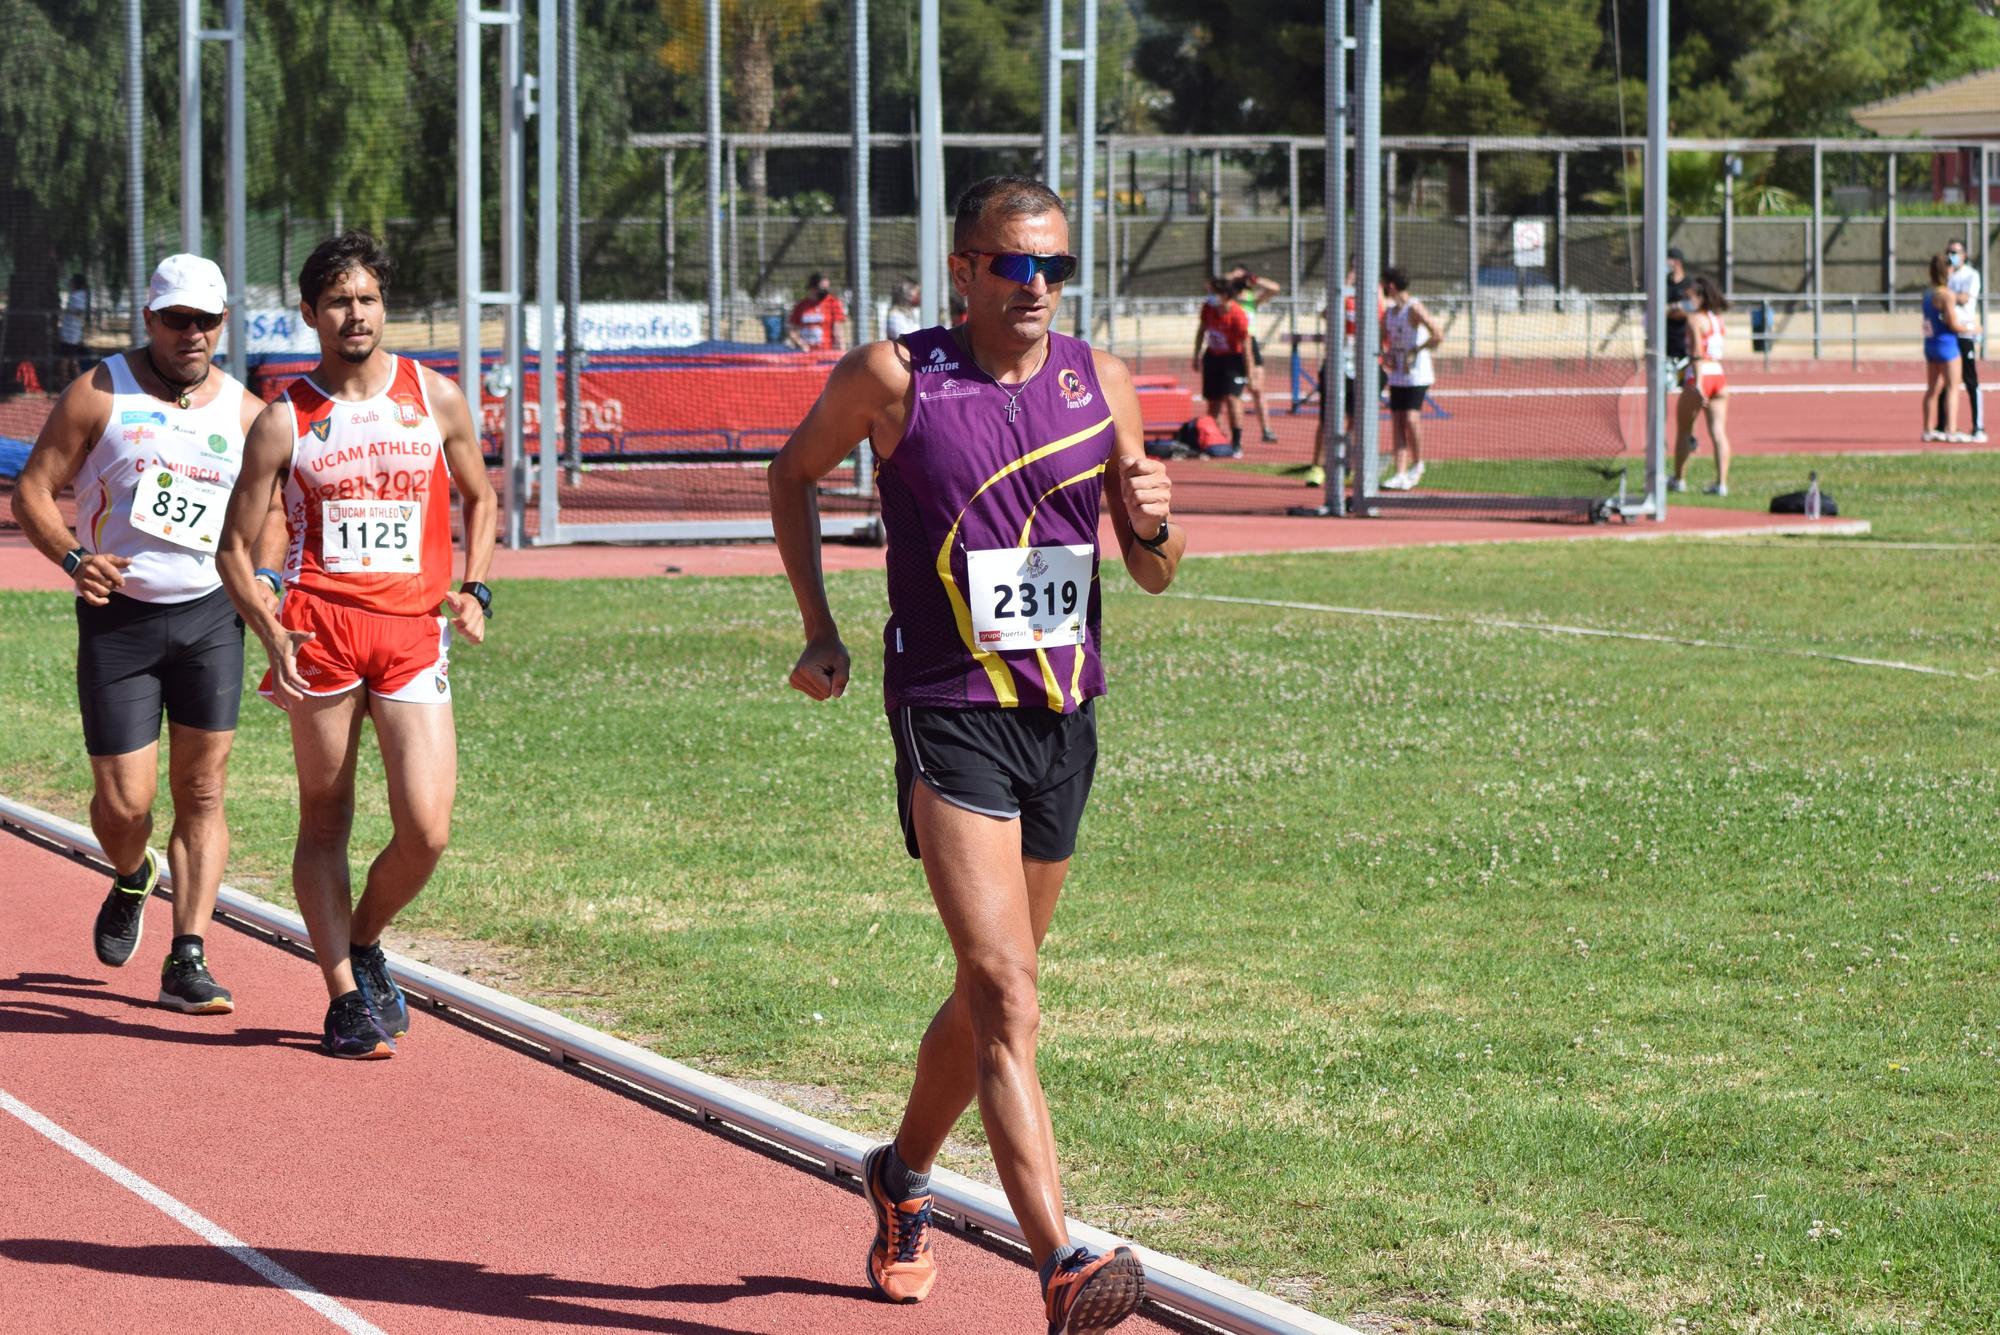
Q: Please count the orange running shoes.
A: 2